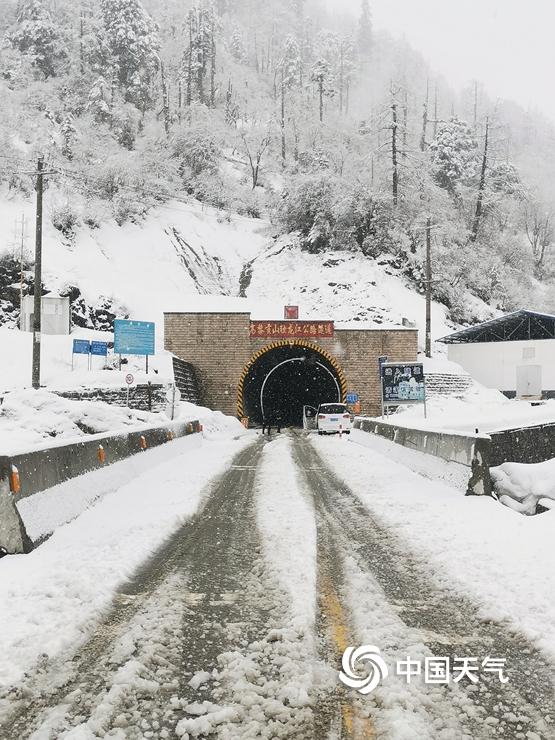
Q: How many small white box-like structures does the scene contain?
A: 1